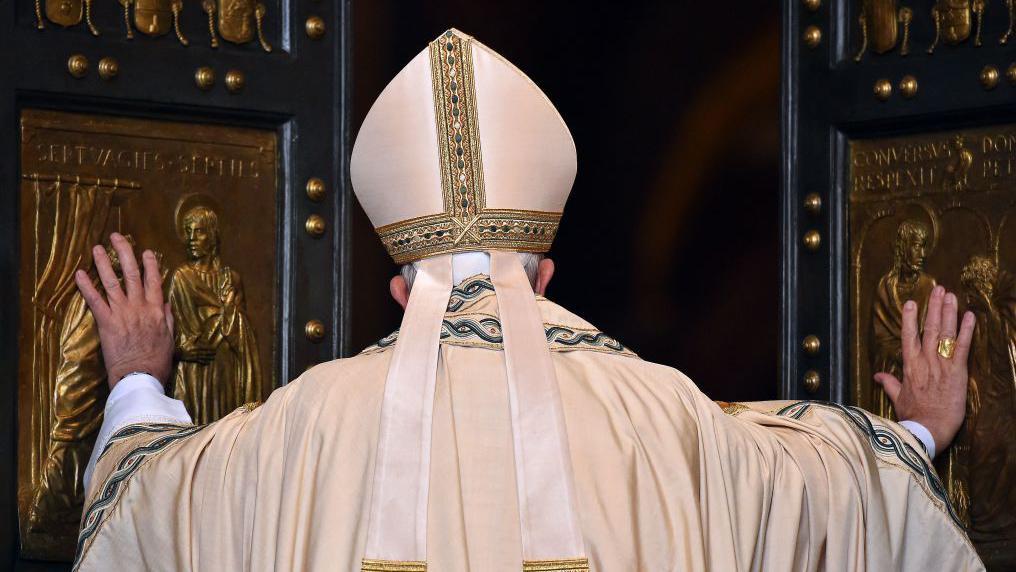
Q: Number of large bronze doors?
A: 2